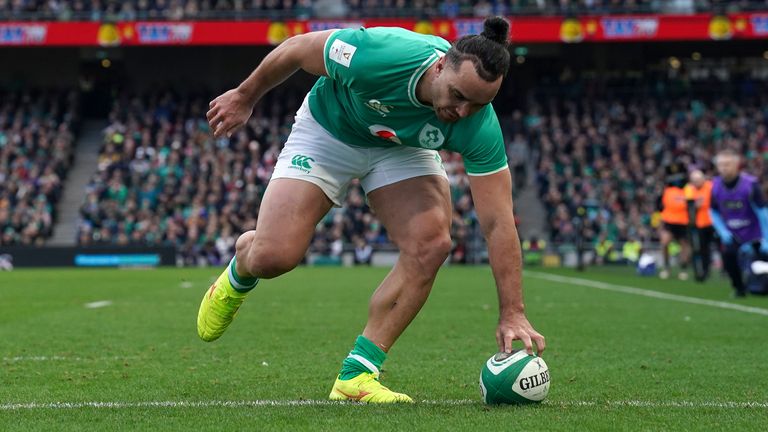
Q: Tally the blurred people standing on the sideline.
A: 3